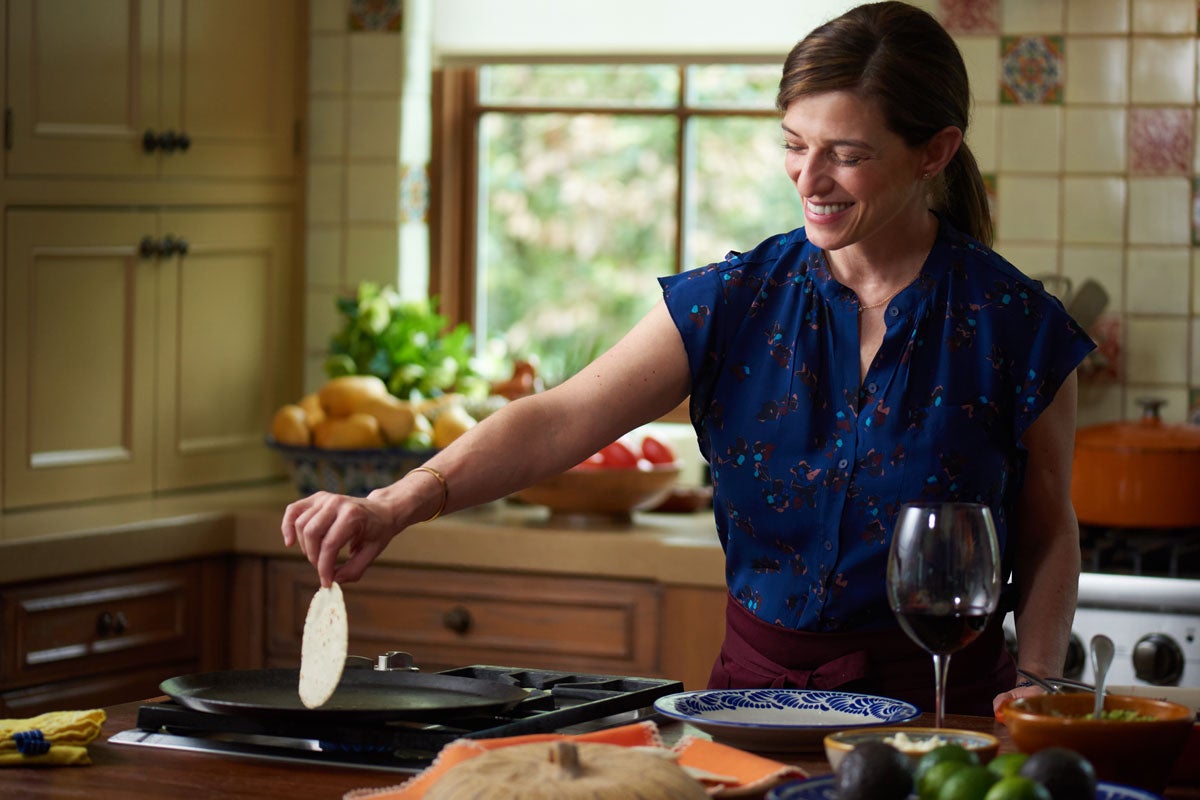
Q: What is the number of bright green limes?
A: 5